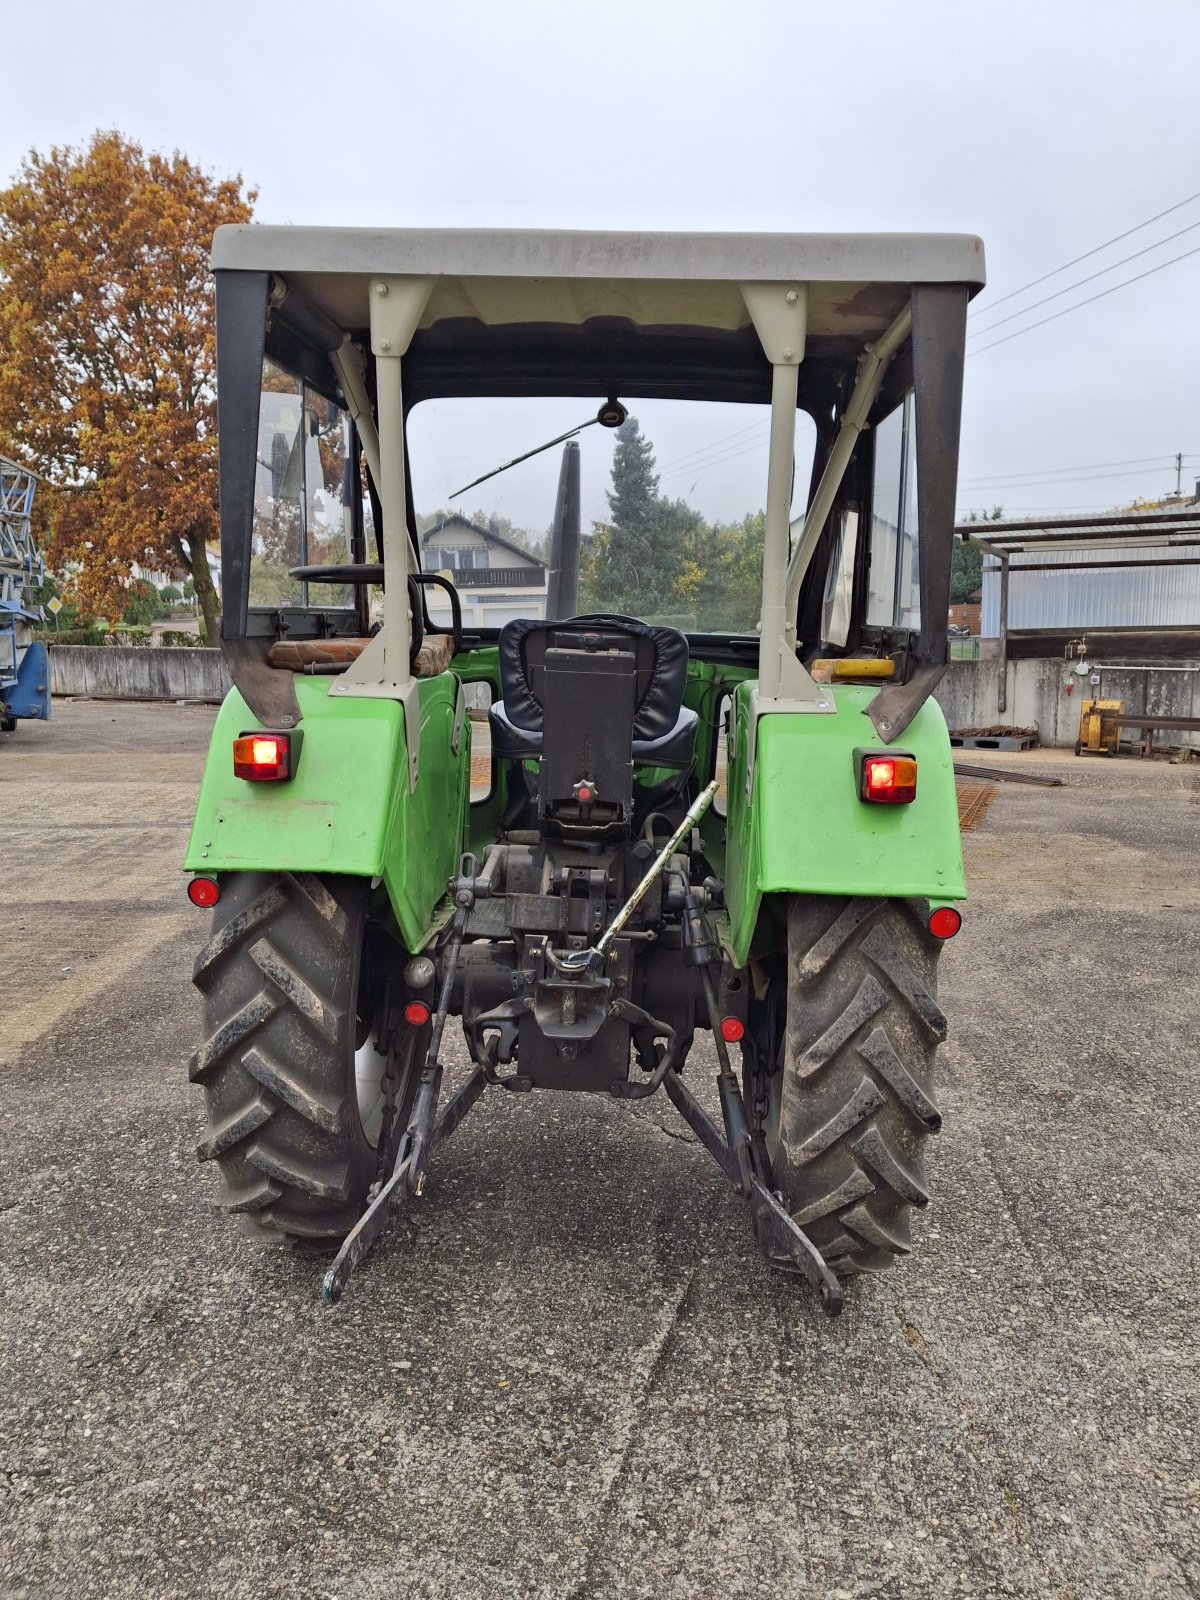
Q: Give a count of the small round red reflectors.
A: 4